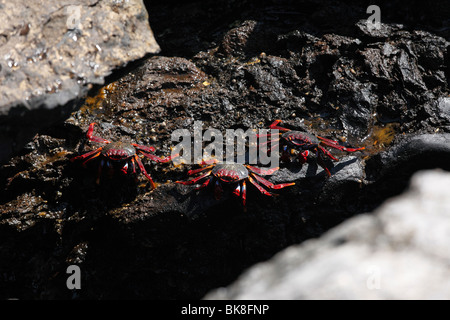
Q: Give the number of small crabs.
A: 3